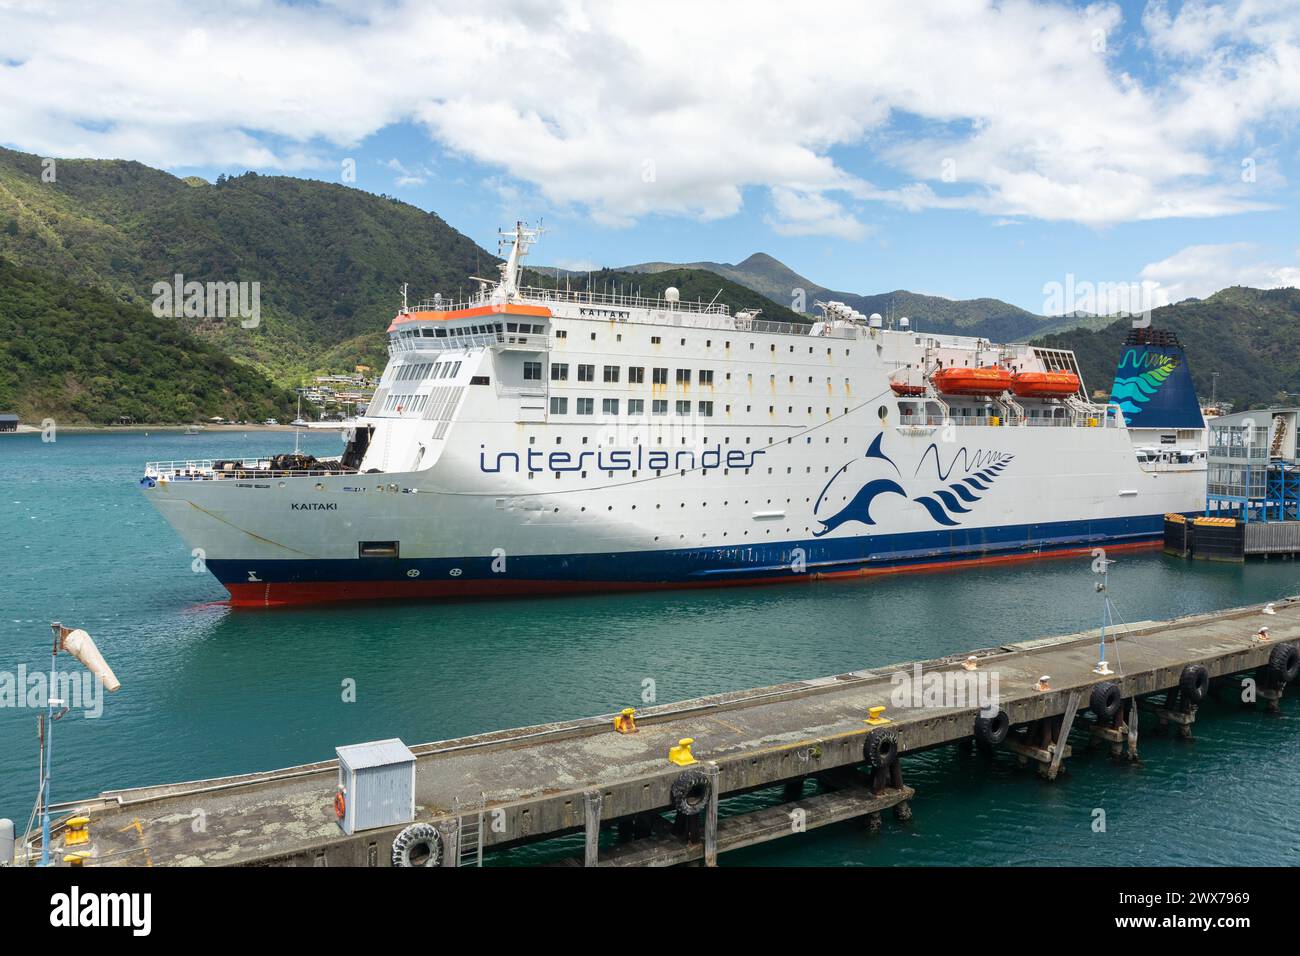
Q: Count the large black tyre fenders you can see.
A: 7